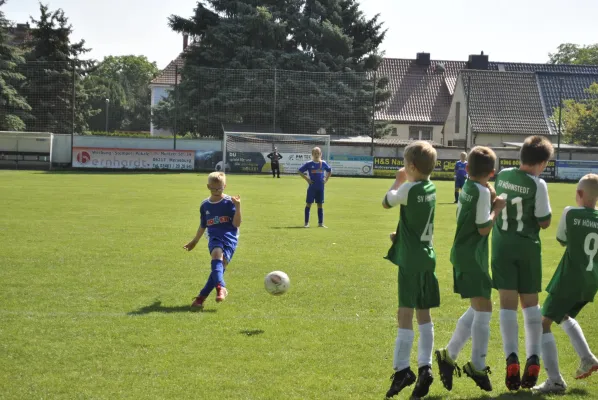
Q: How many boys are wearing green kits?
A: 4